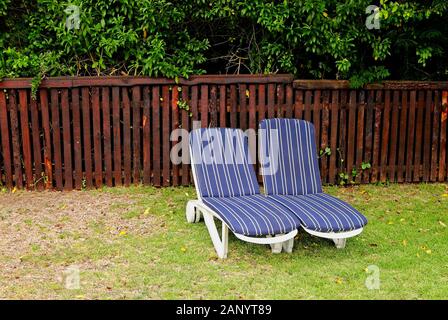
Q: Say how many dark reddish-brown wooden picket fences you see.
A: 1